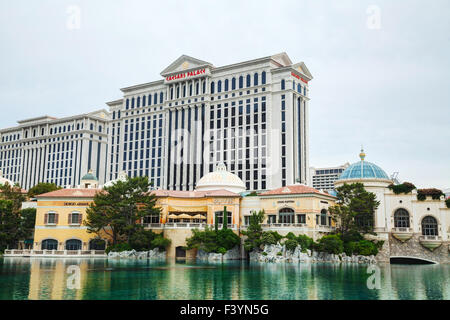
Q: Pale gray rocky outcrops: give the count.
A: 3